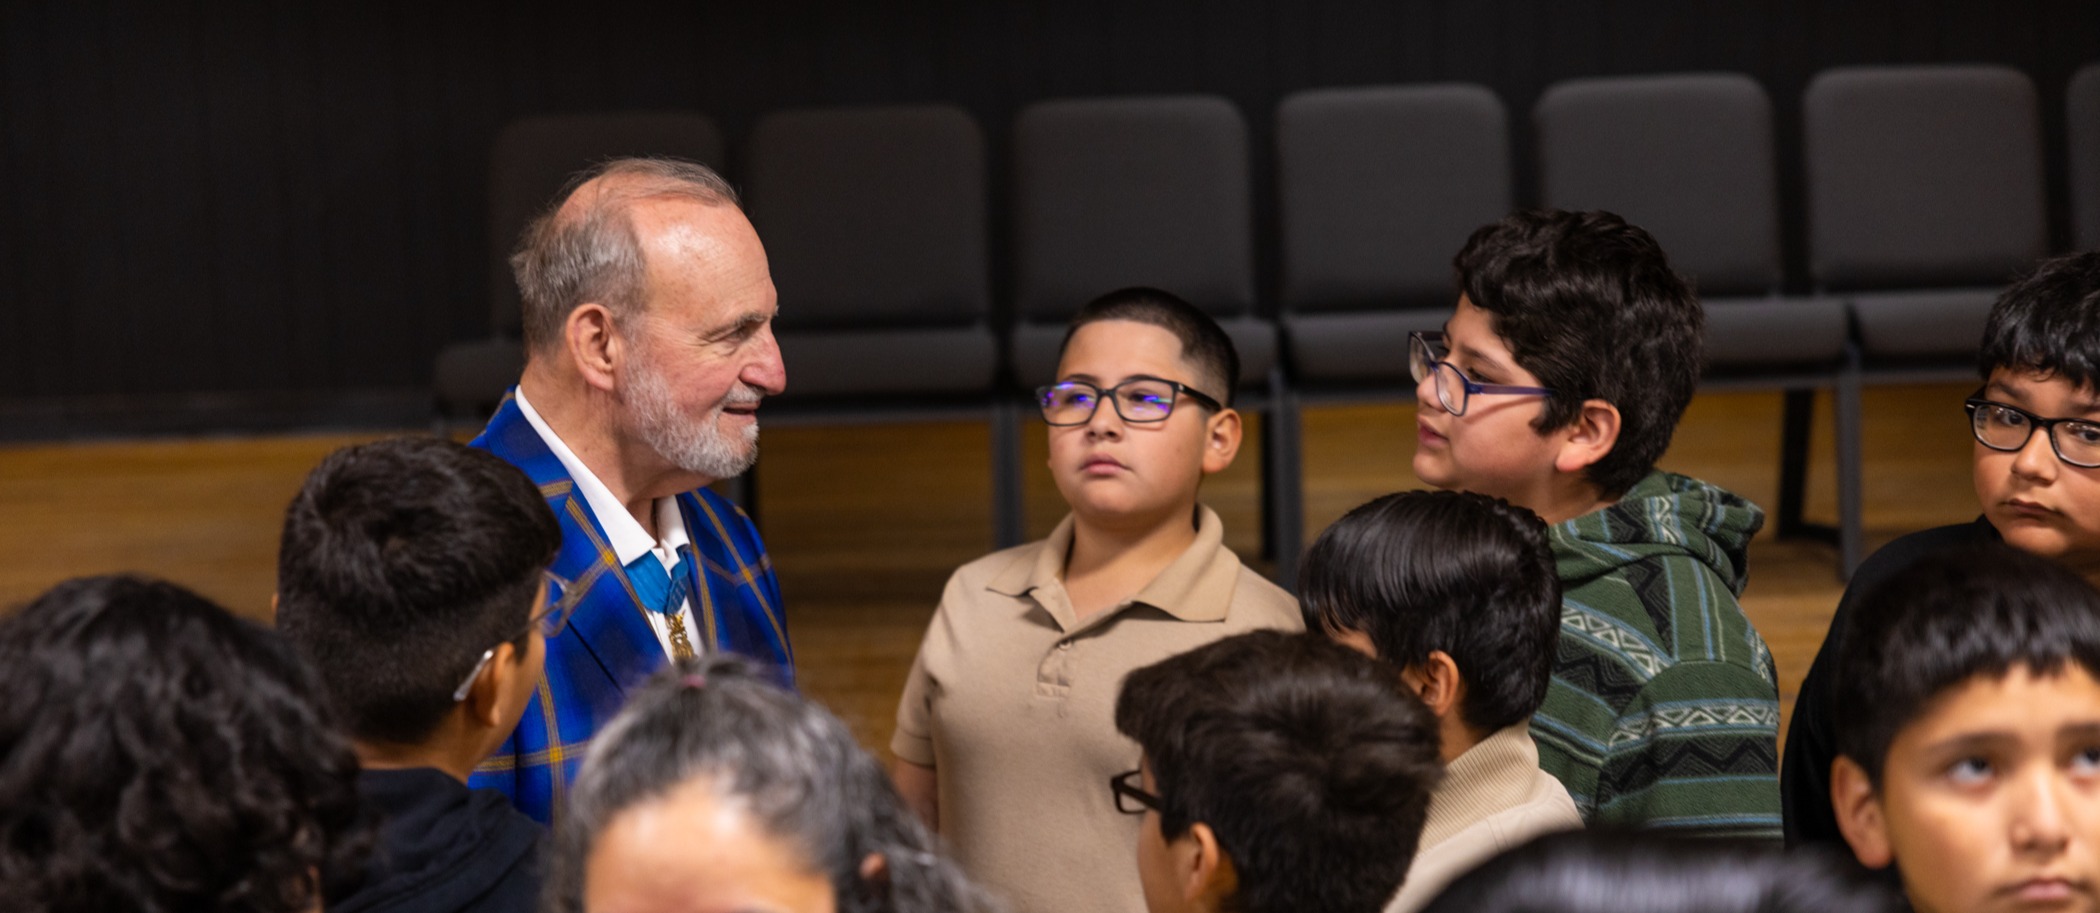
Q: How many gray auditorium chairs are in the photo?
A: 7